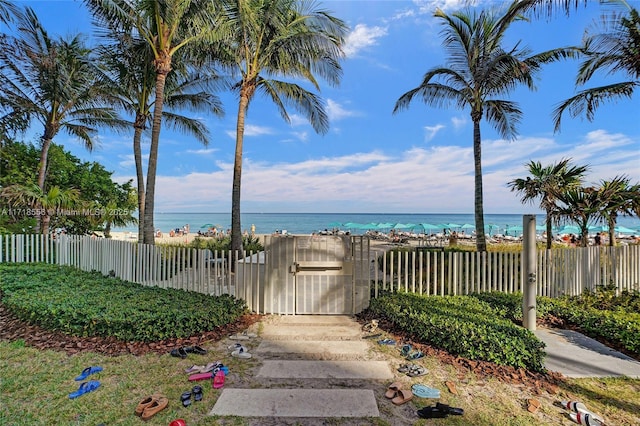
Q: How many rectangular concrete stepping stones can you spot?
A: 5